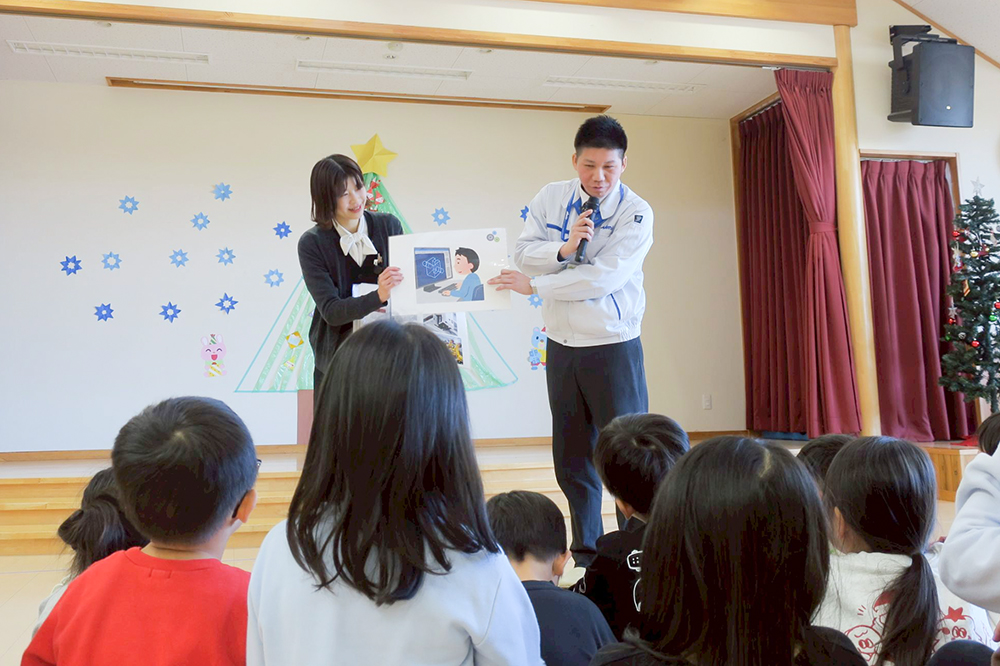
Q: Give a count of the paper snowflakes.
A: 15